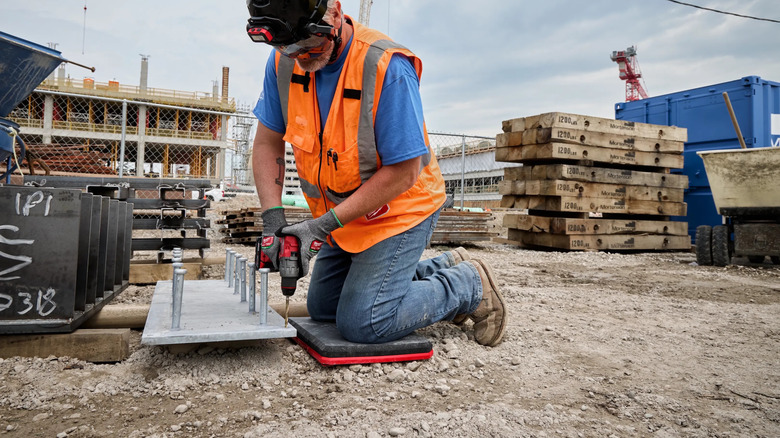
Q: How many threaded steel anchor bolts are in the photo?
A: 12